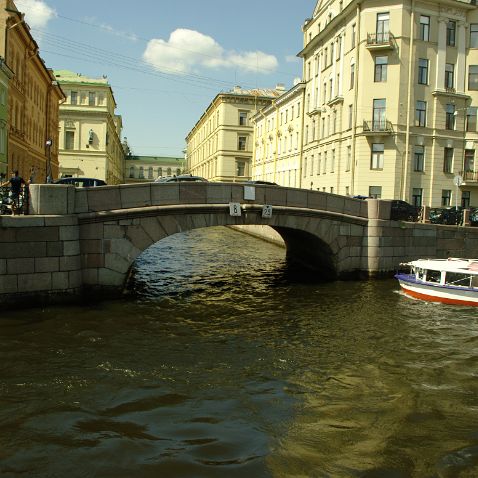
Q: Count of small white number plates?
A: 2